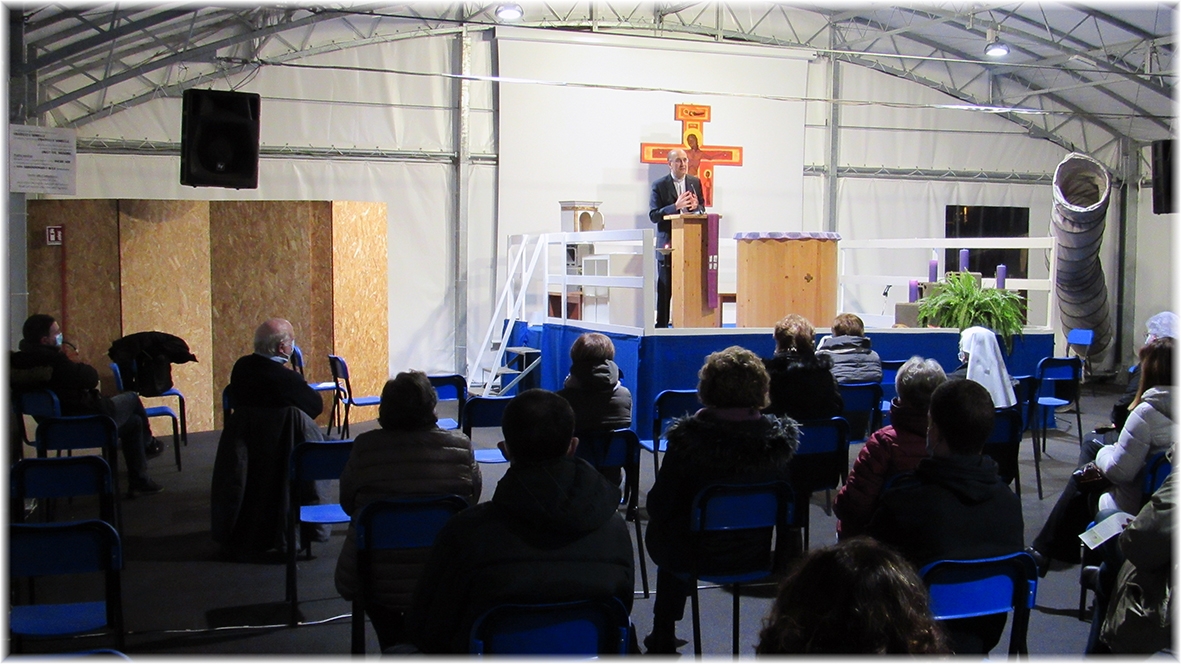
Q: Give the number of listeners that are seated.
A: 15